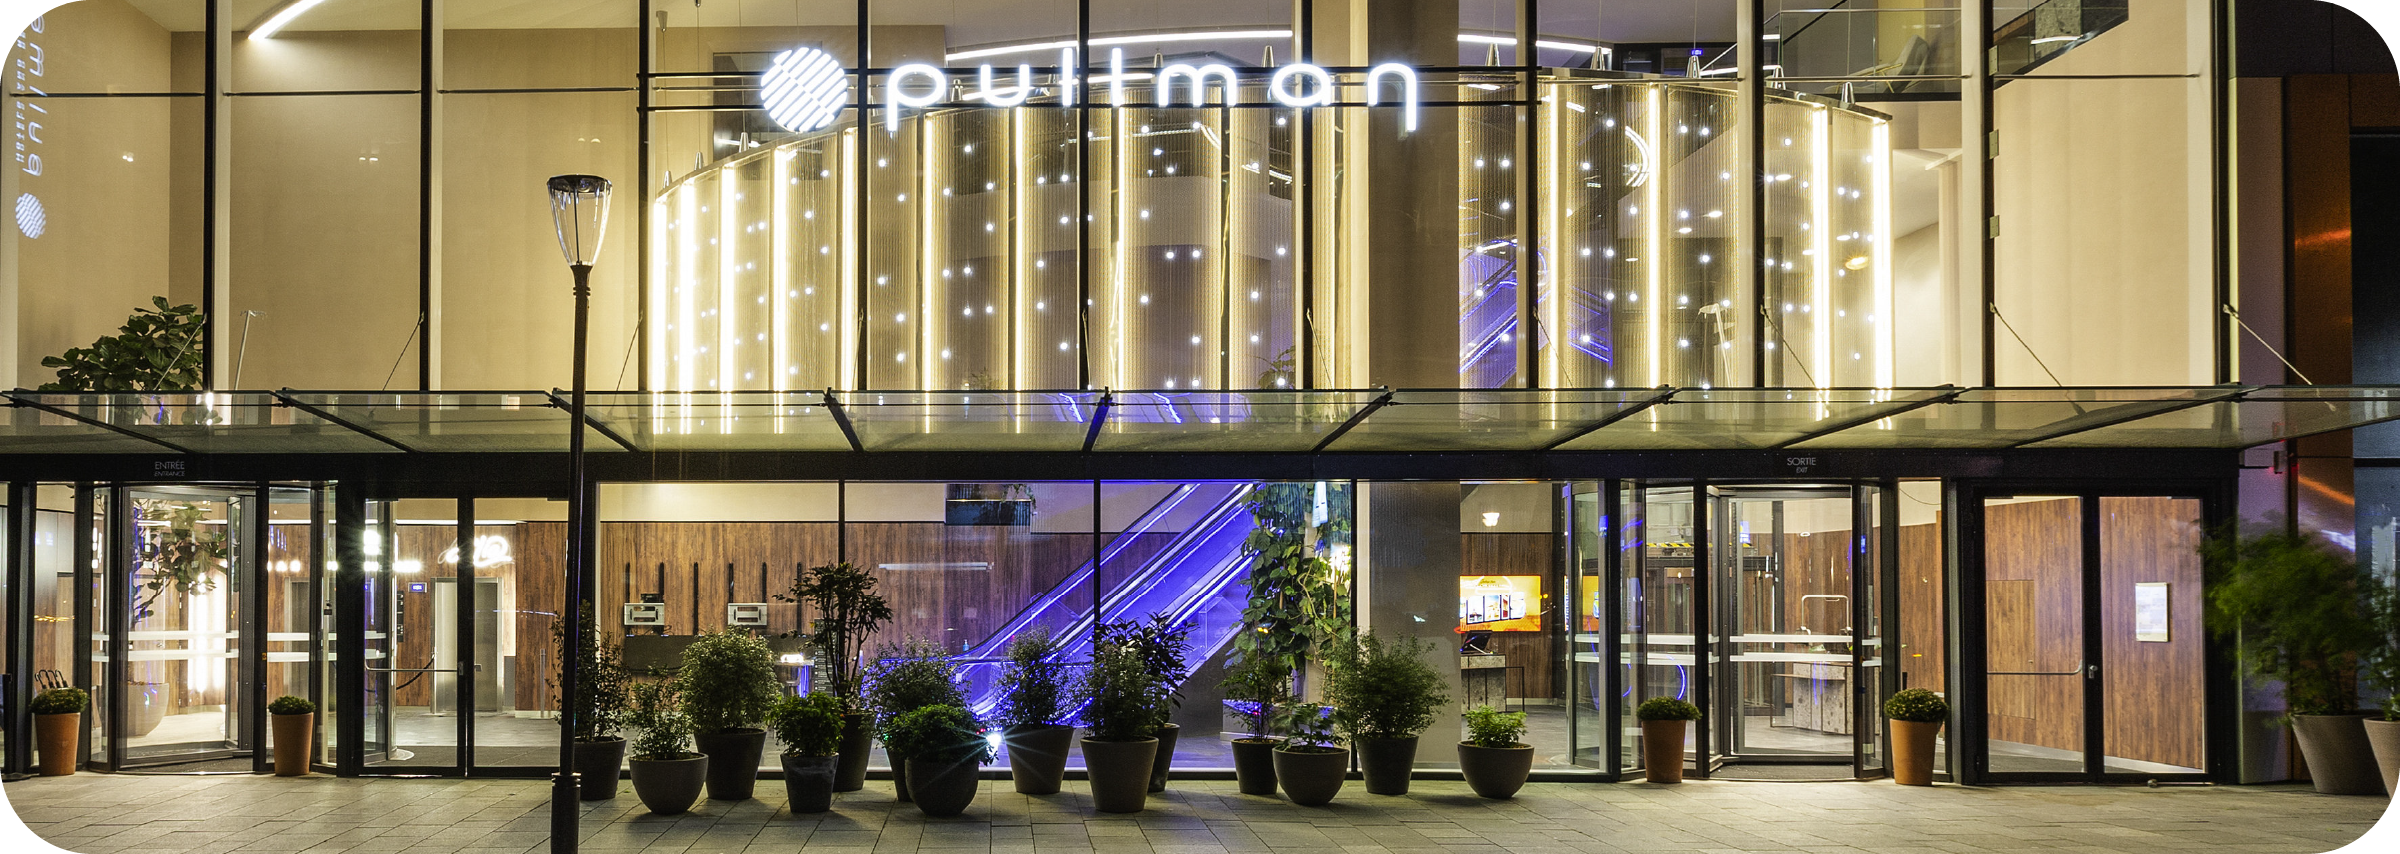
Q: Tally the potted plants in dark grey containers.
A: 14